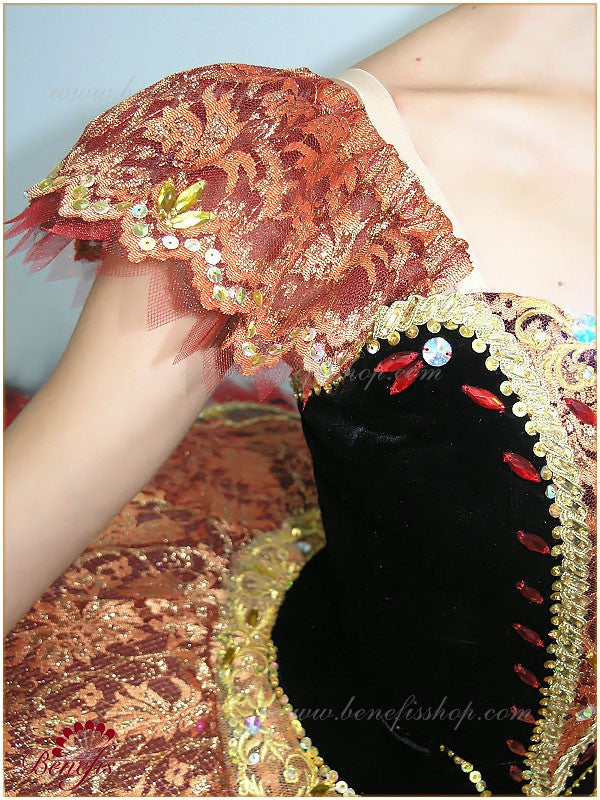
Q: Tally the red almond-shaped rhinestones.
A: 12